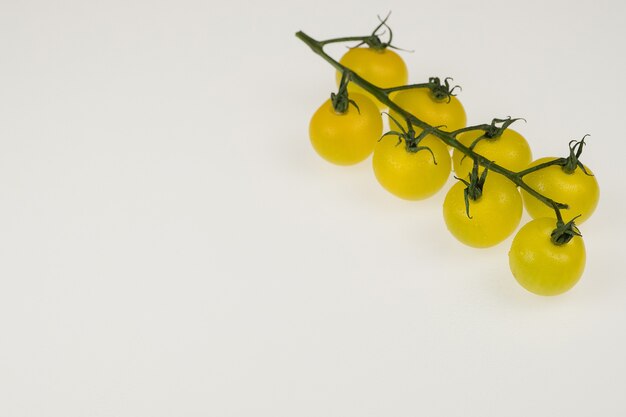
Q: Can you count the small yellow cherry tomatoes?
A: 8